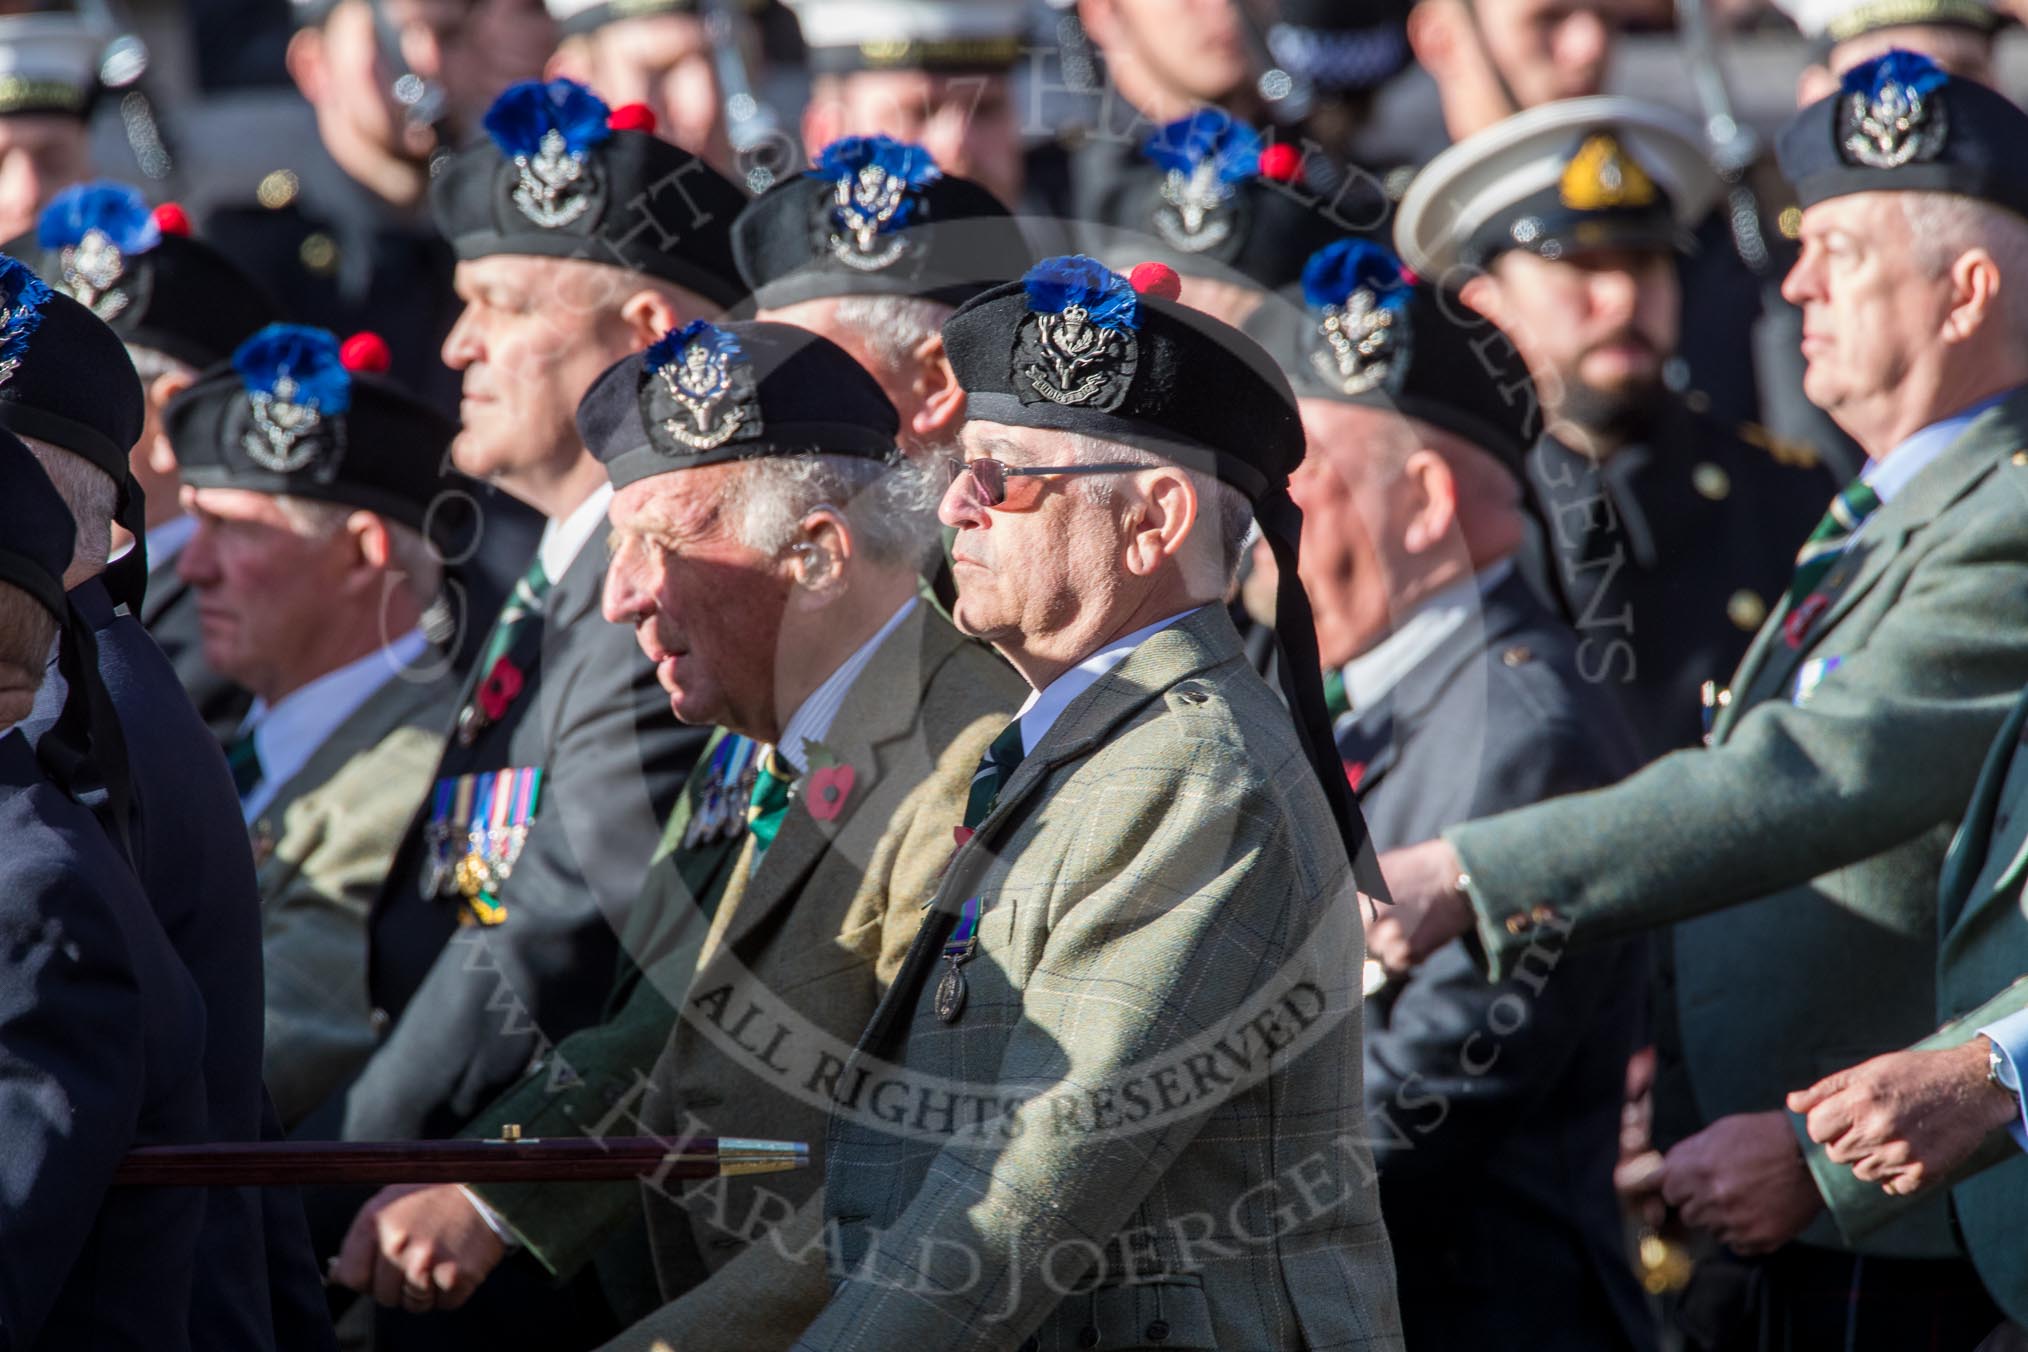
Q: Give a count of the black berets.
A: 11